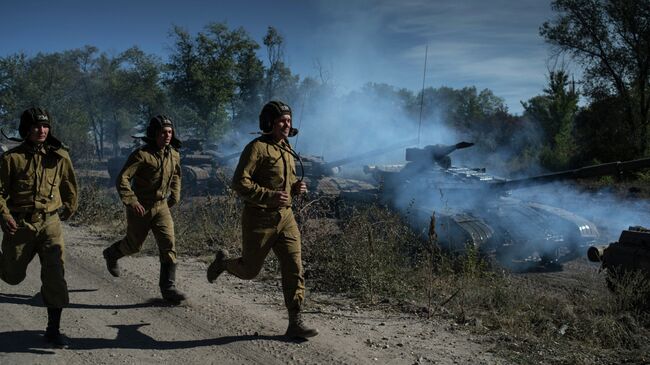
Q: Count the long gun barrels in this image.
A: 3